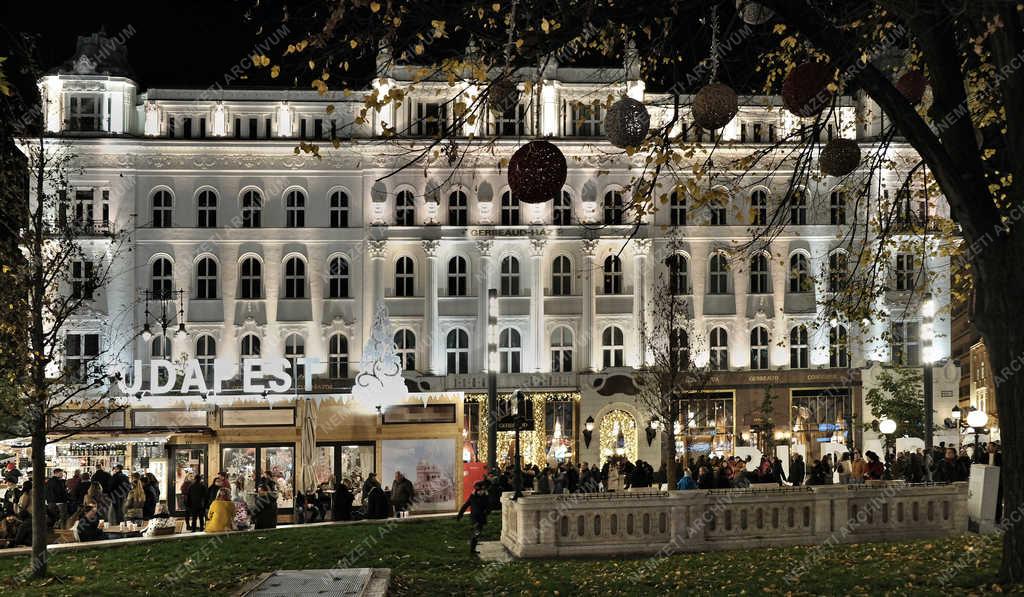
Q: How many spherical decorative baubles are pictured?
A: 8